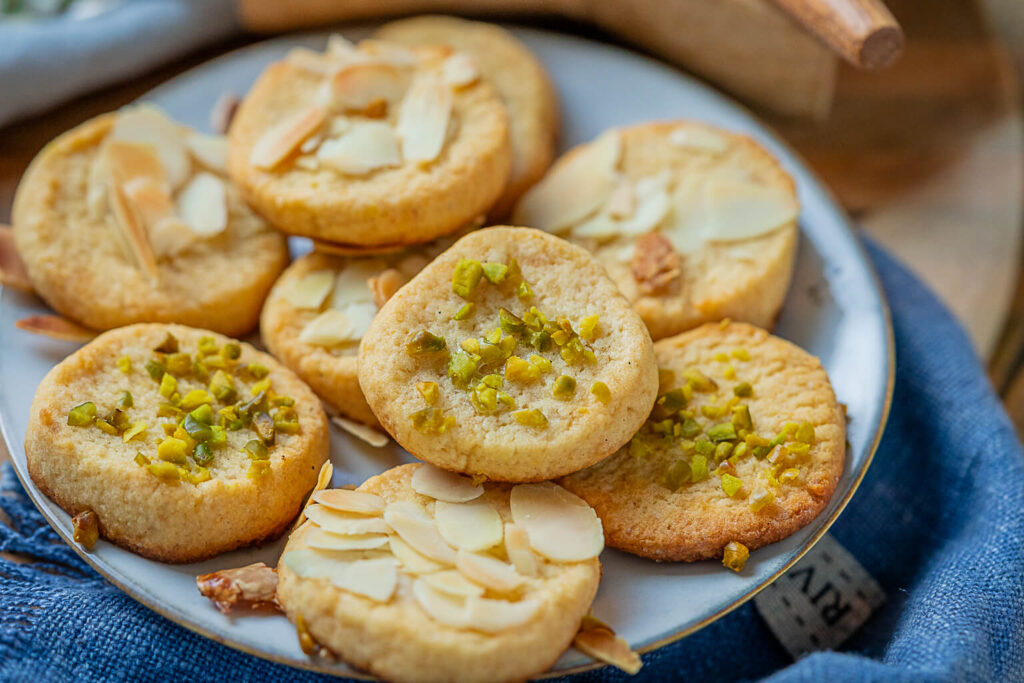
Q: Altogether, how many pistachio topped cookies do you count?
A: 3